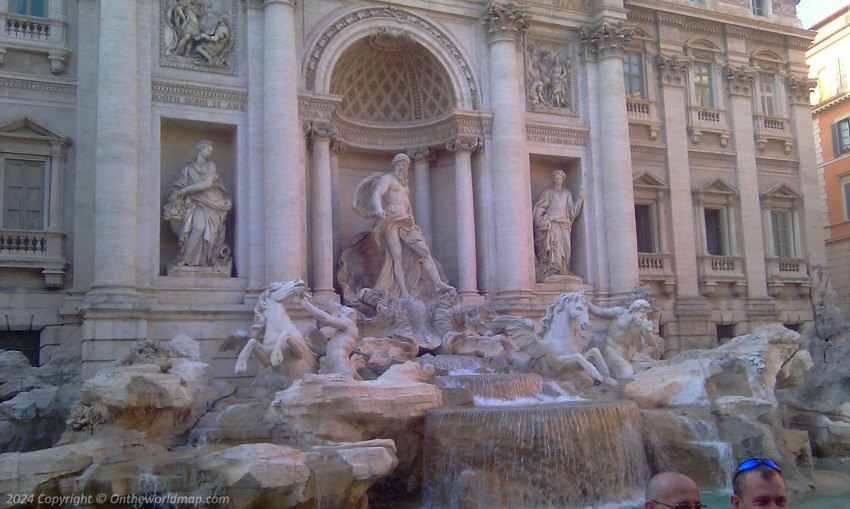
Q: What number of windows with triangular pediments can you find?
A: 4